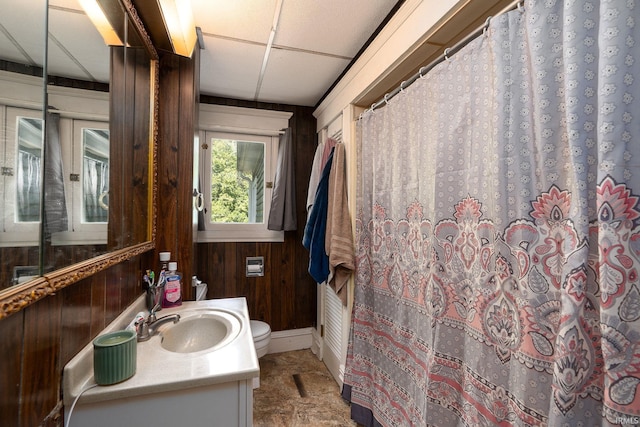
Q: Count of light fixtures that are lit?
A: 1